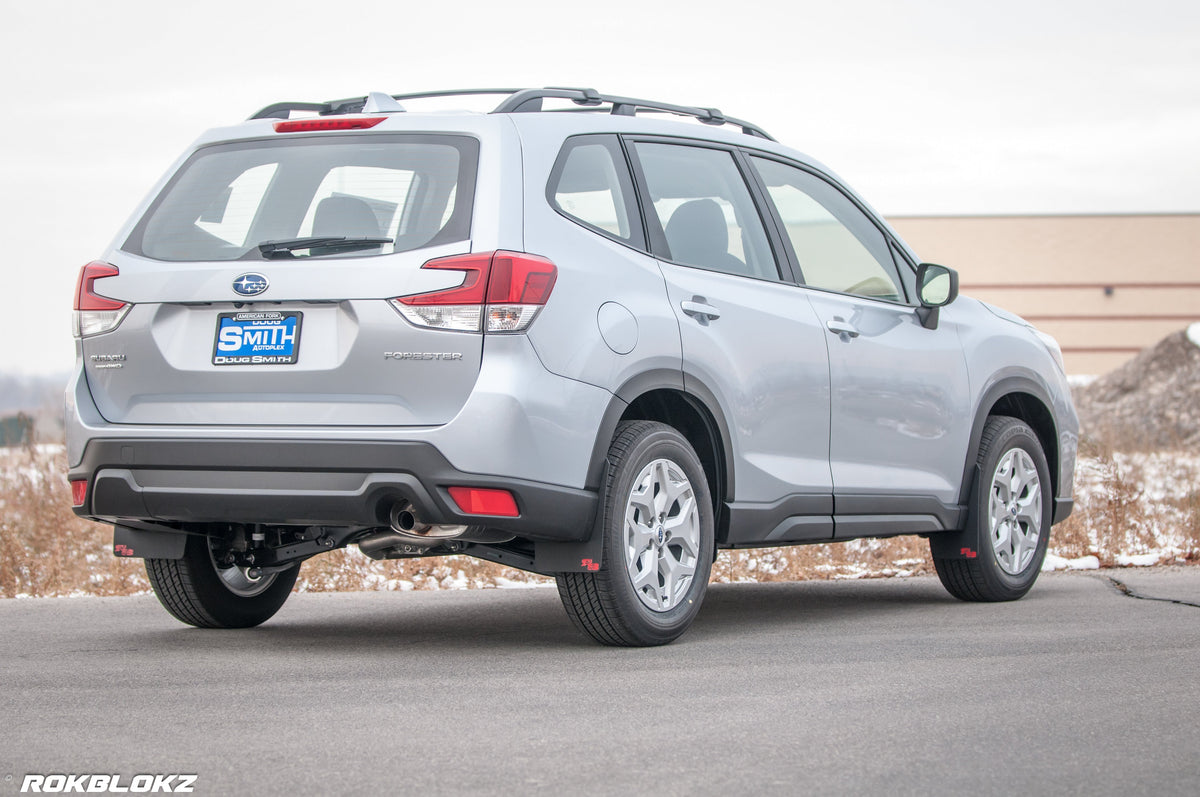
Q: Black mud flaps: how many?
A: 3